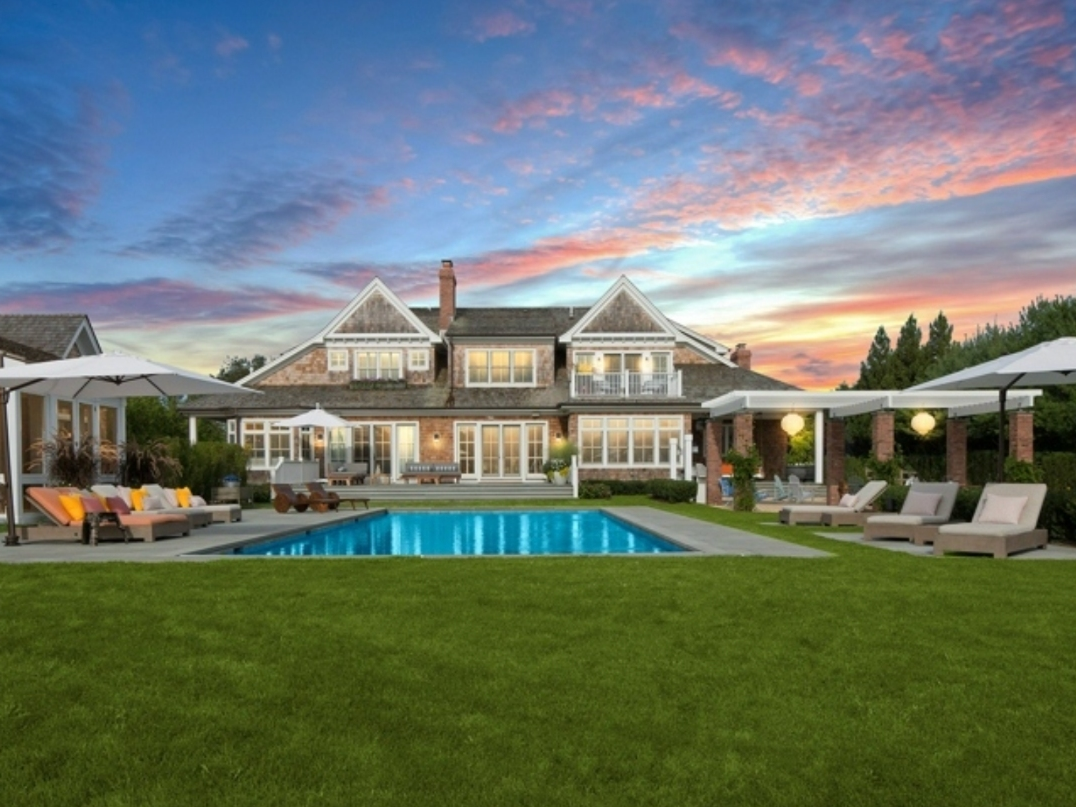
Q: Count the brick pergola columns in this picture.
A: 6